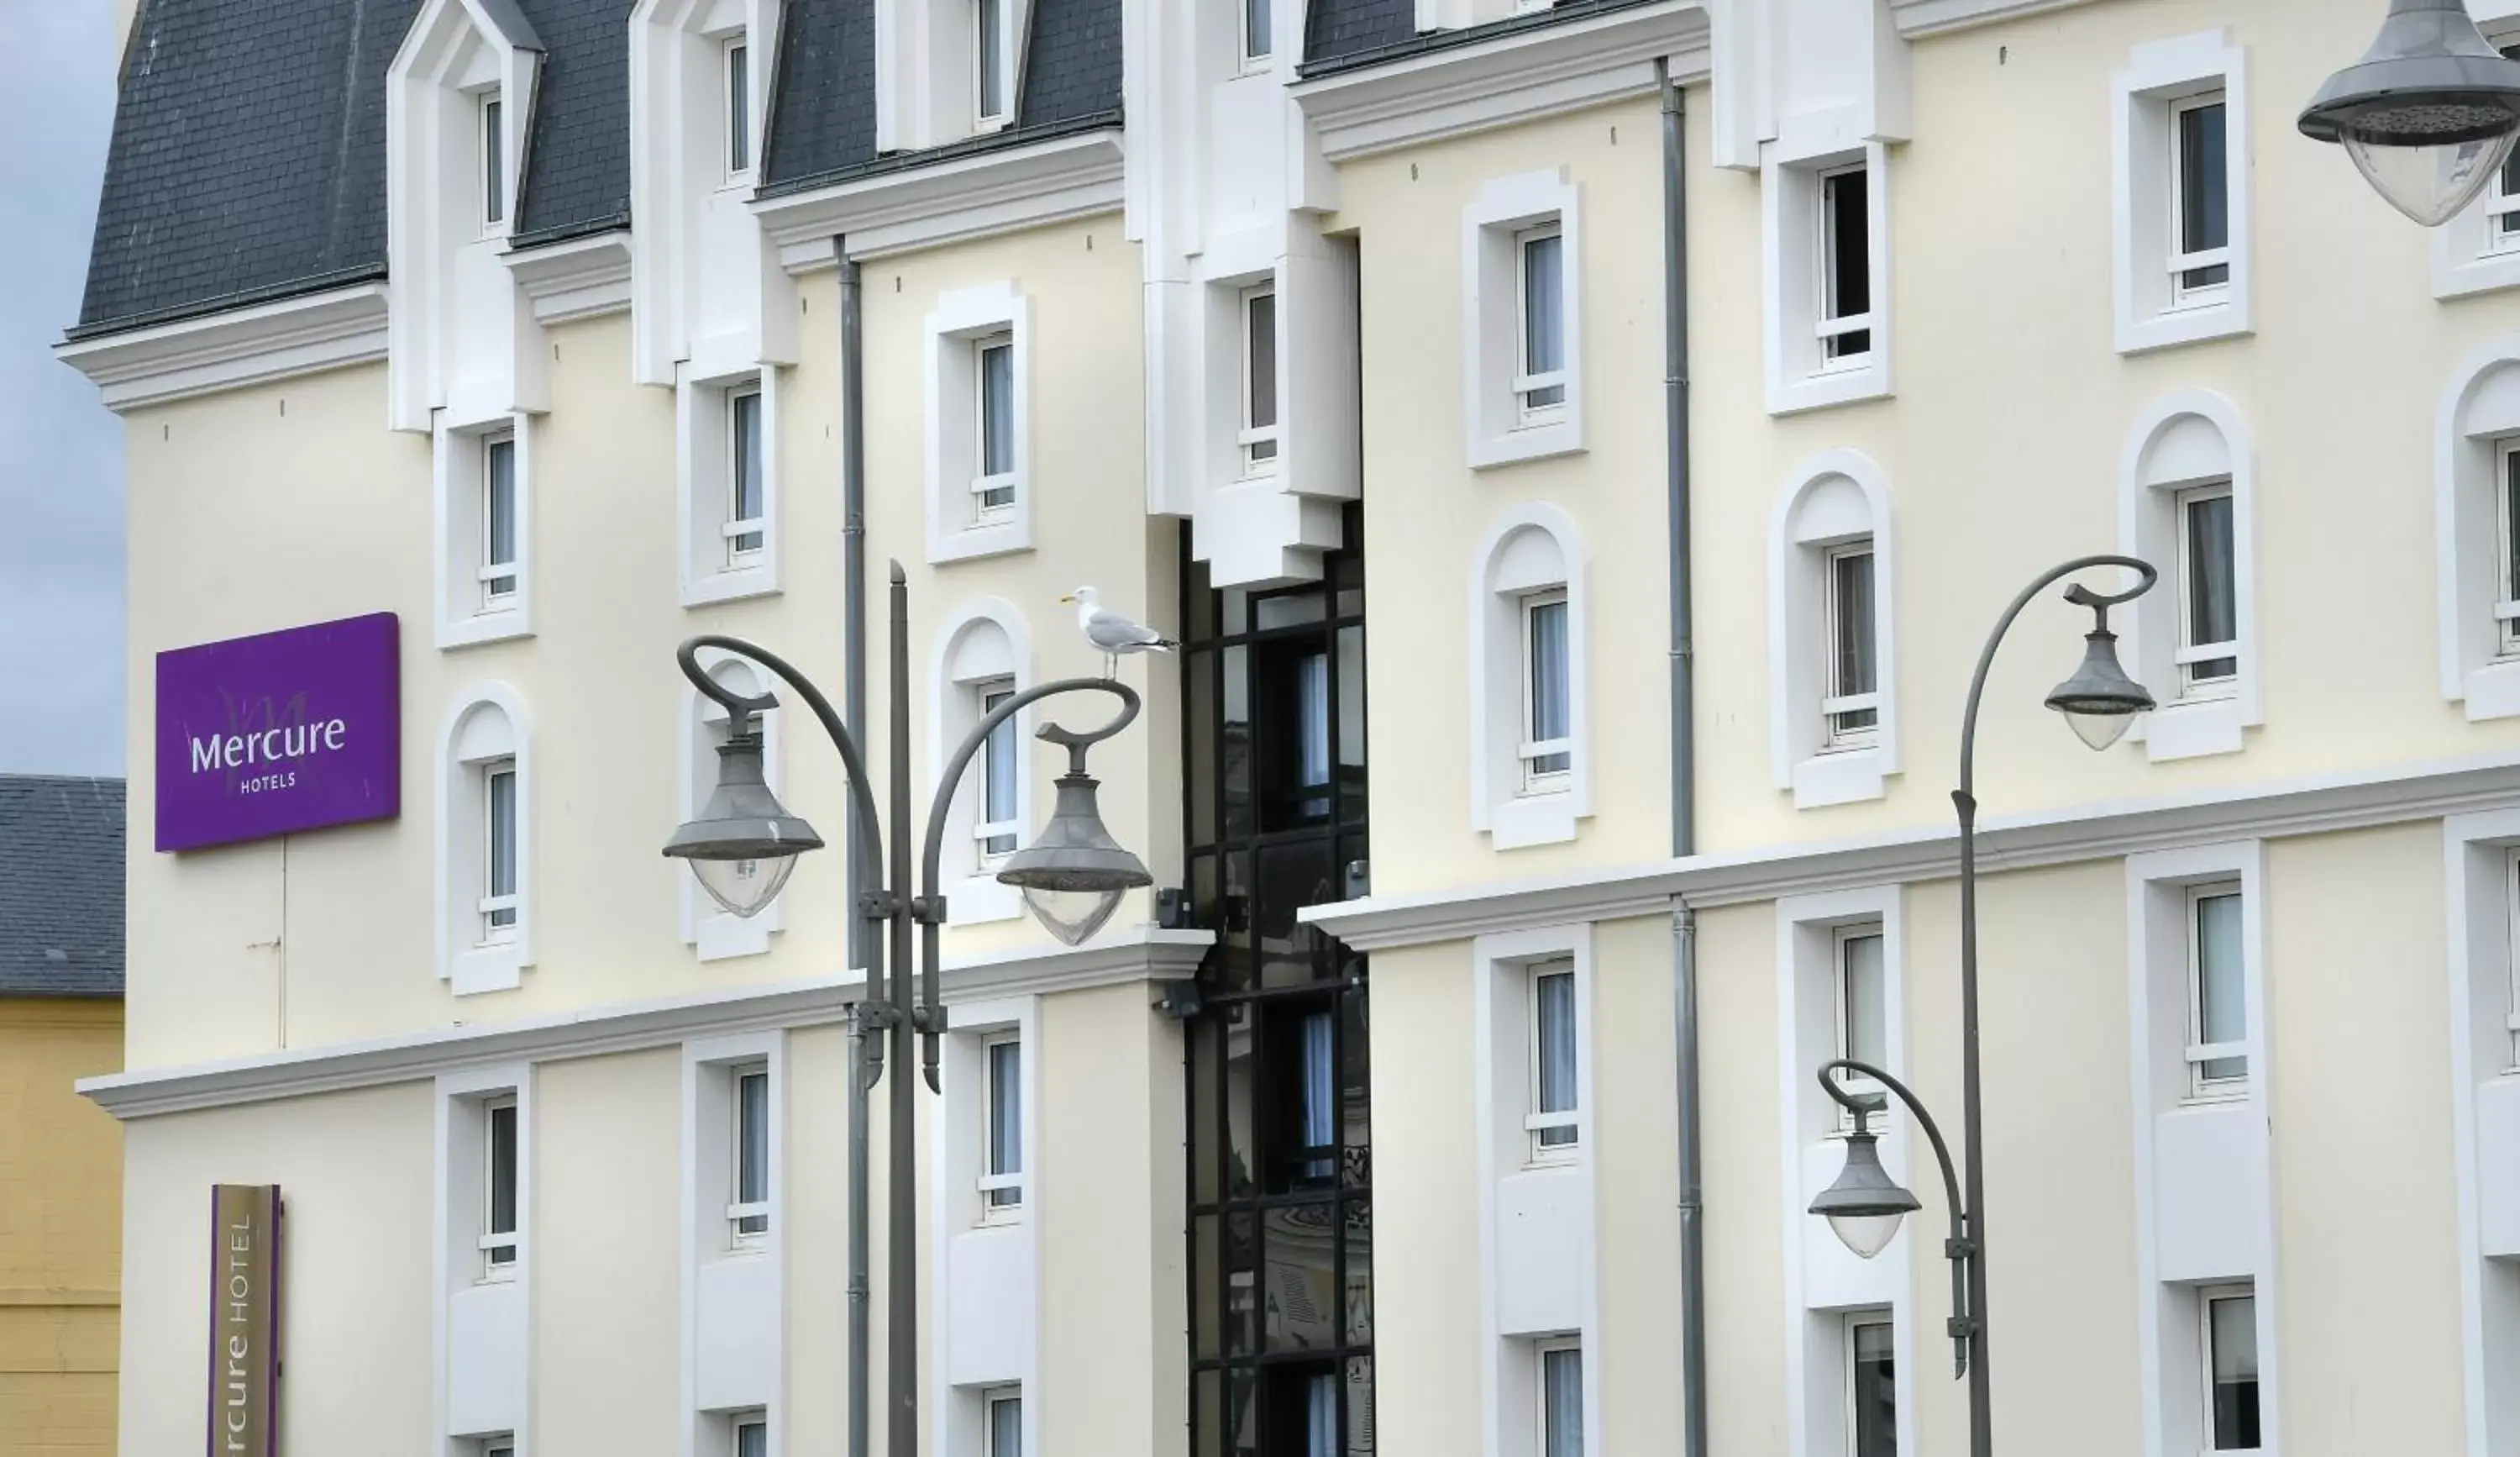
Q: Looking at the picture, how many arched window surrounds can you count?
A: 7